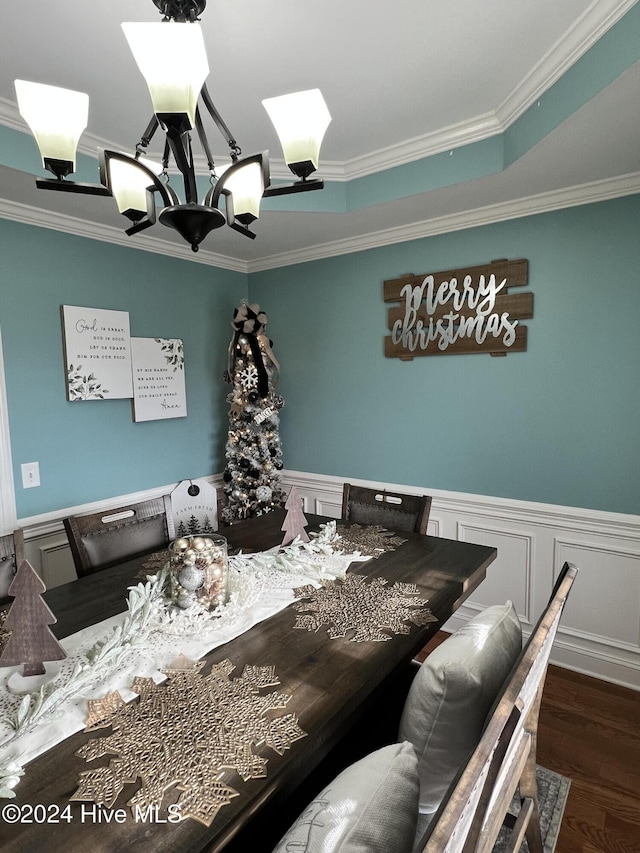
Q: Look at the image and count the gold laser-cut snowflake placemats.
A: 5